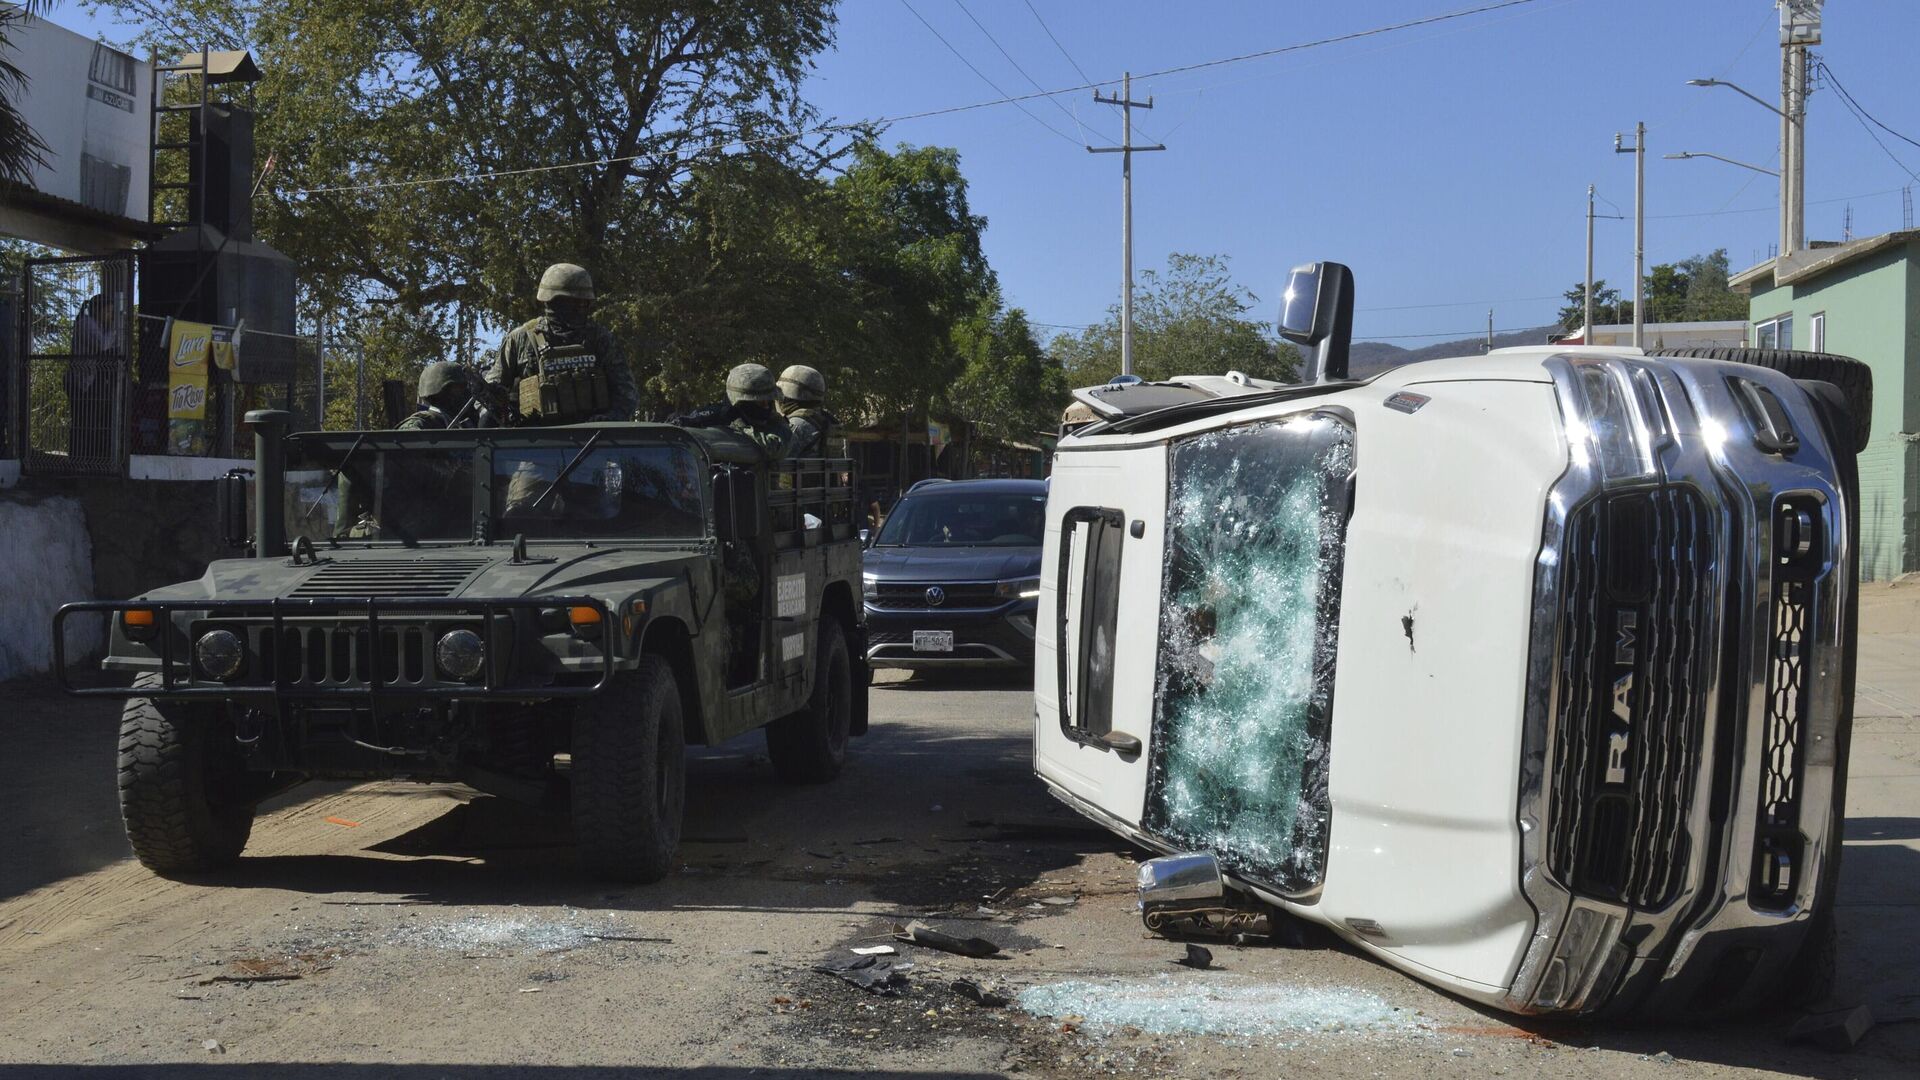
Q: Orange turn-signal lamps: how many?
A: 2